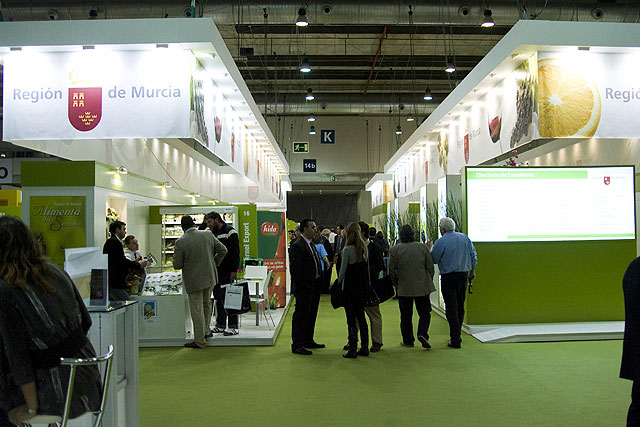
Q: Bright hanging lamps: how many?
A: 10